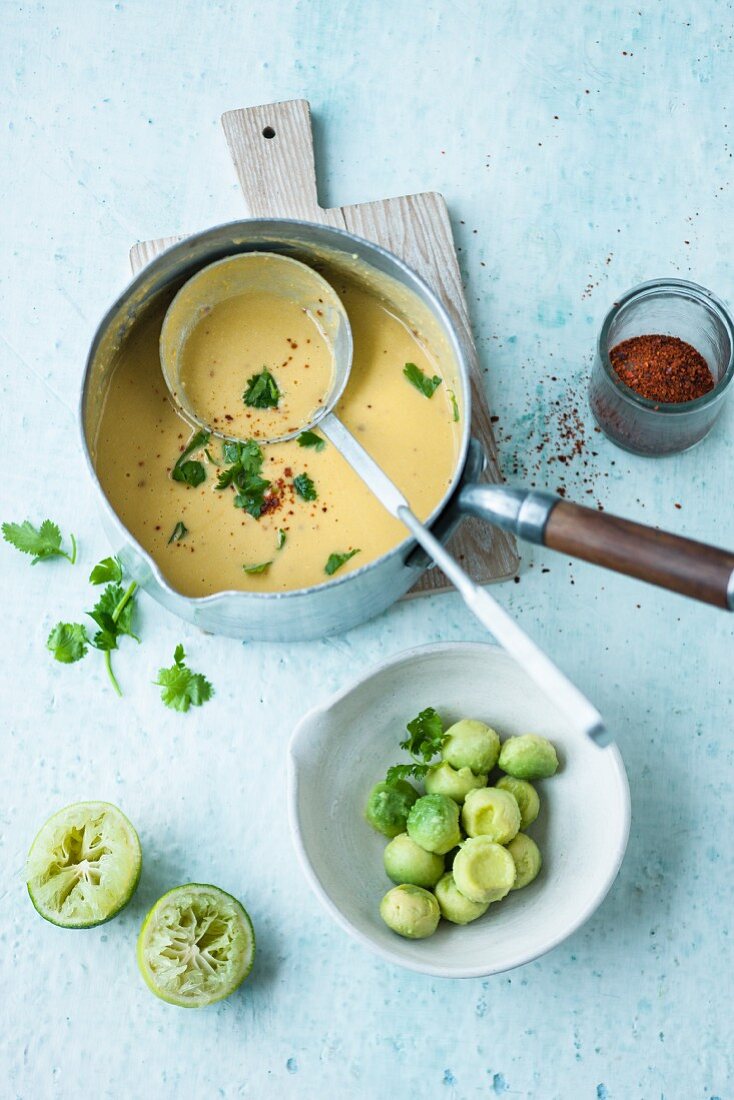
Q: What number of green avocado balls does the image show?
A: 12